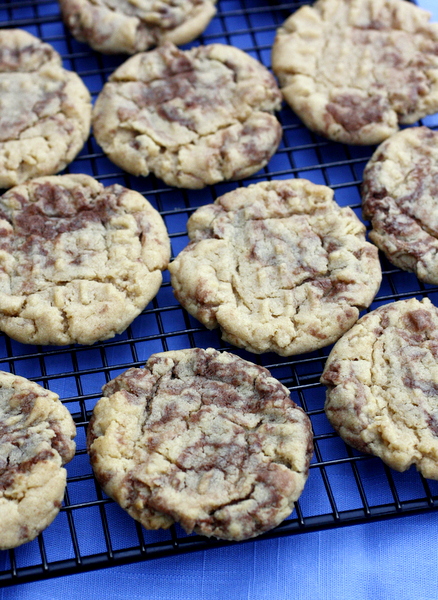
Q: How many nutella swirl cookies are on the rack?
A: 10